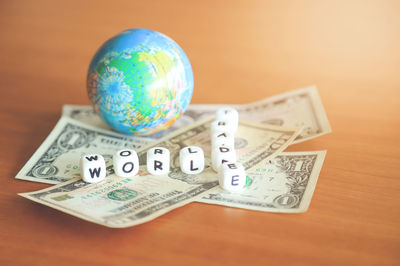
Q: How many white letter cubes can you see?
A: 9